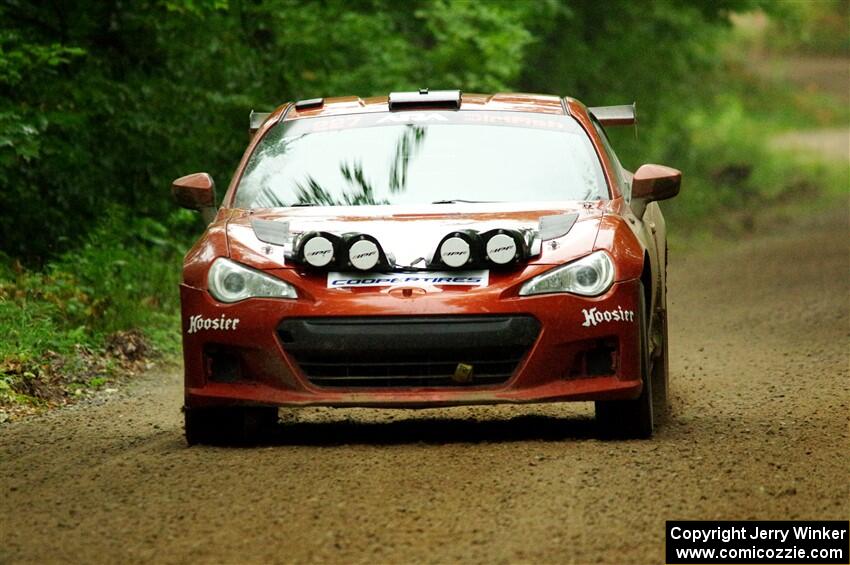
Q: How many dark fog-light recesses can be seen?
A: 2